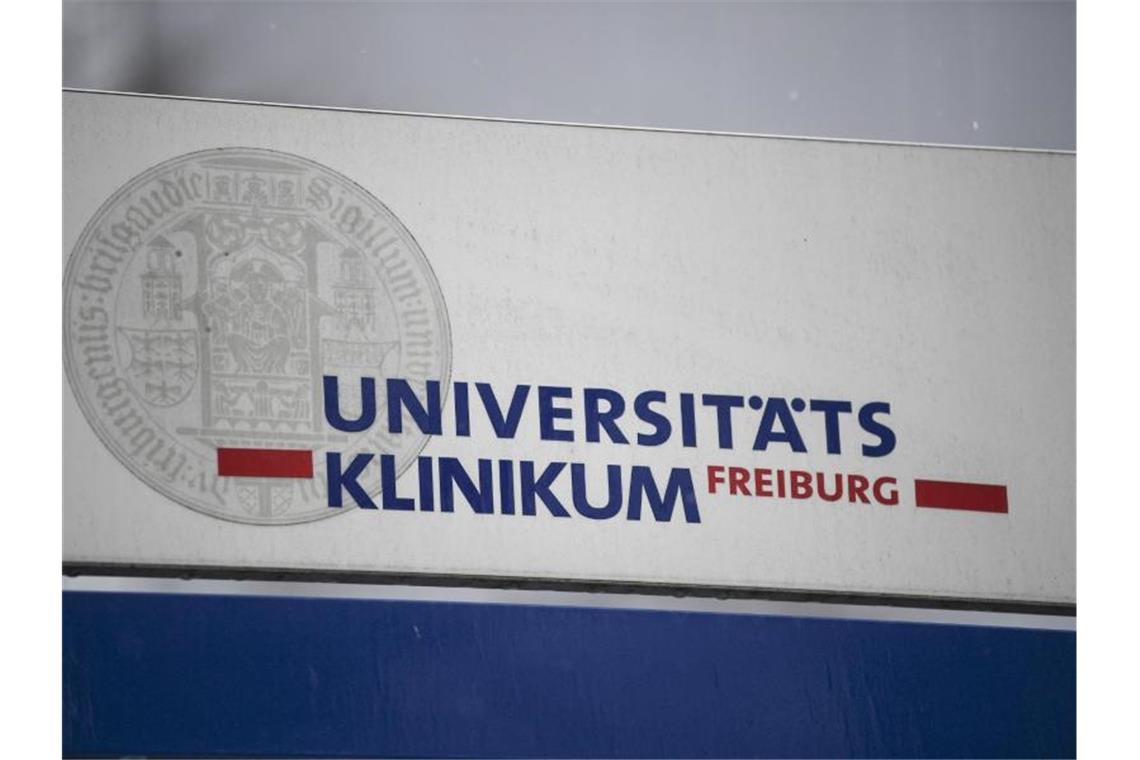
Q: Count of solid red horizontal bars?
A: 2